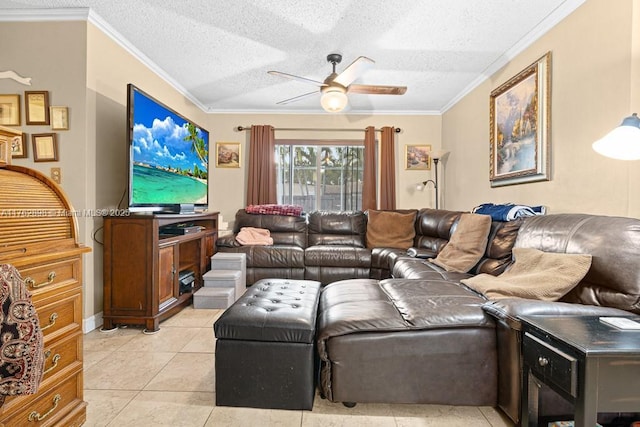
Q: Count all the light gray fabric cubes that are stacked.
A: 3